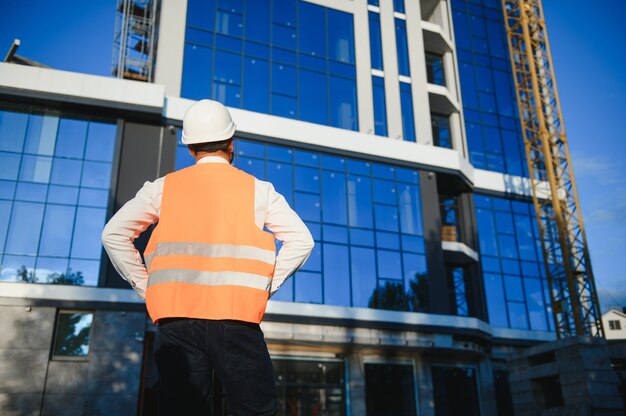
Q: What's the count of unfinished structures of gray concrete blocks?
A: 1